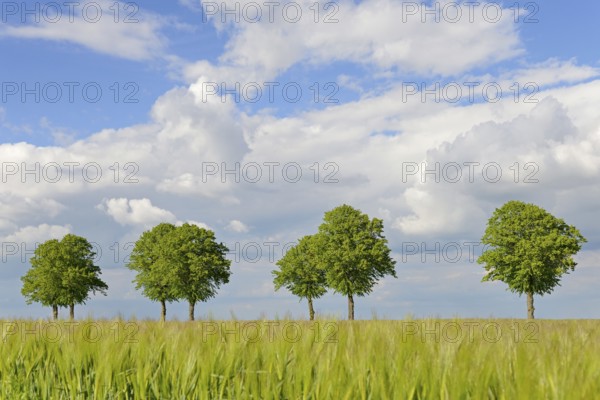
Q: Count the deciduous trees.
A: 7